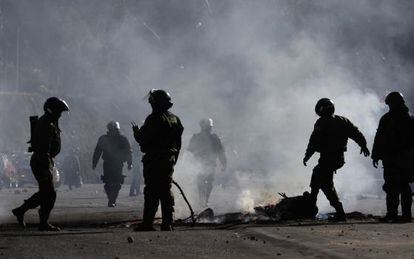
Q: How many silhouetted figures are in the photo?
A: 6